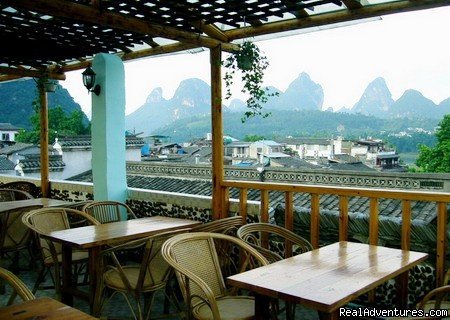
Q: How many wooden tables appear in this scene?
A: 4